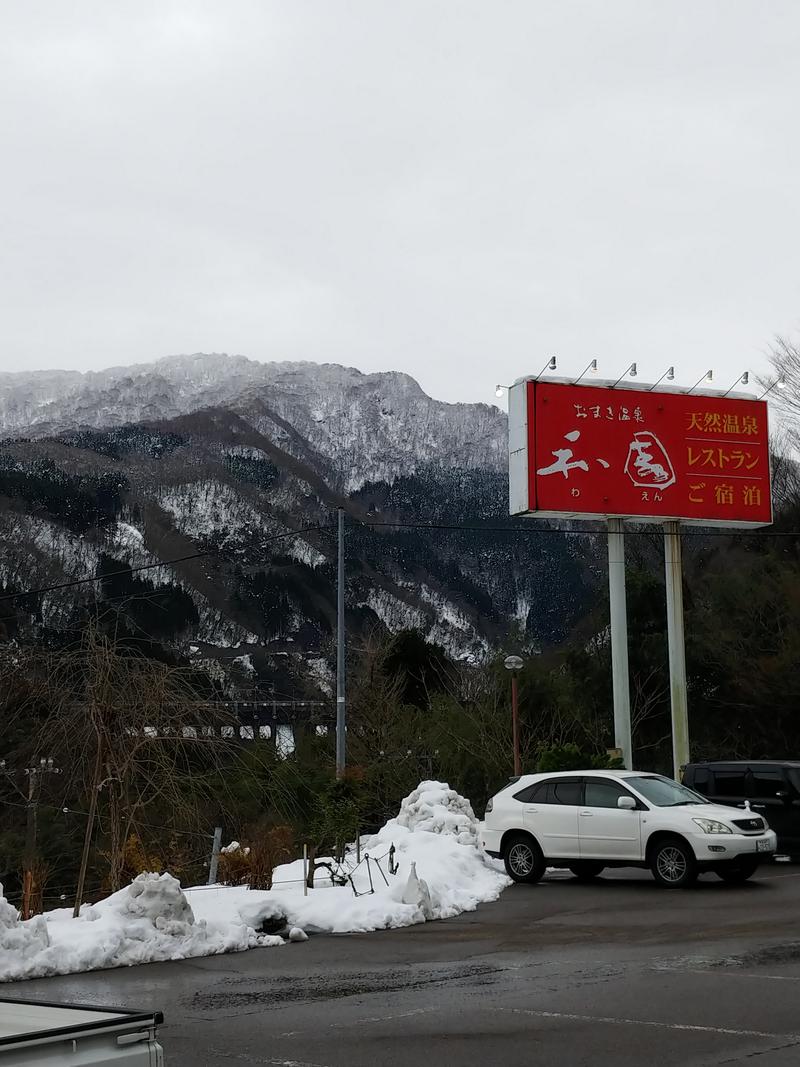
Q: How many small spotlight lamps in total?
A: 8